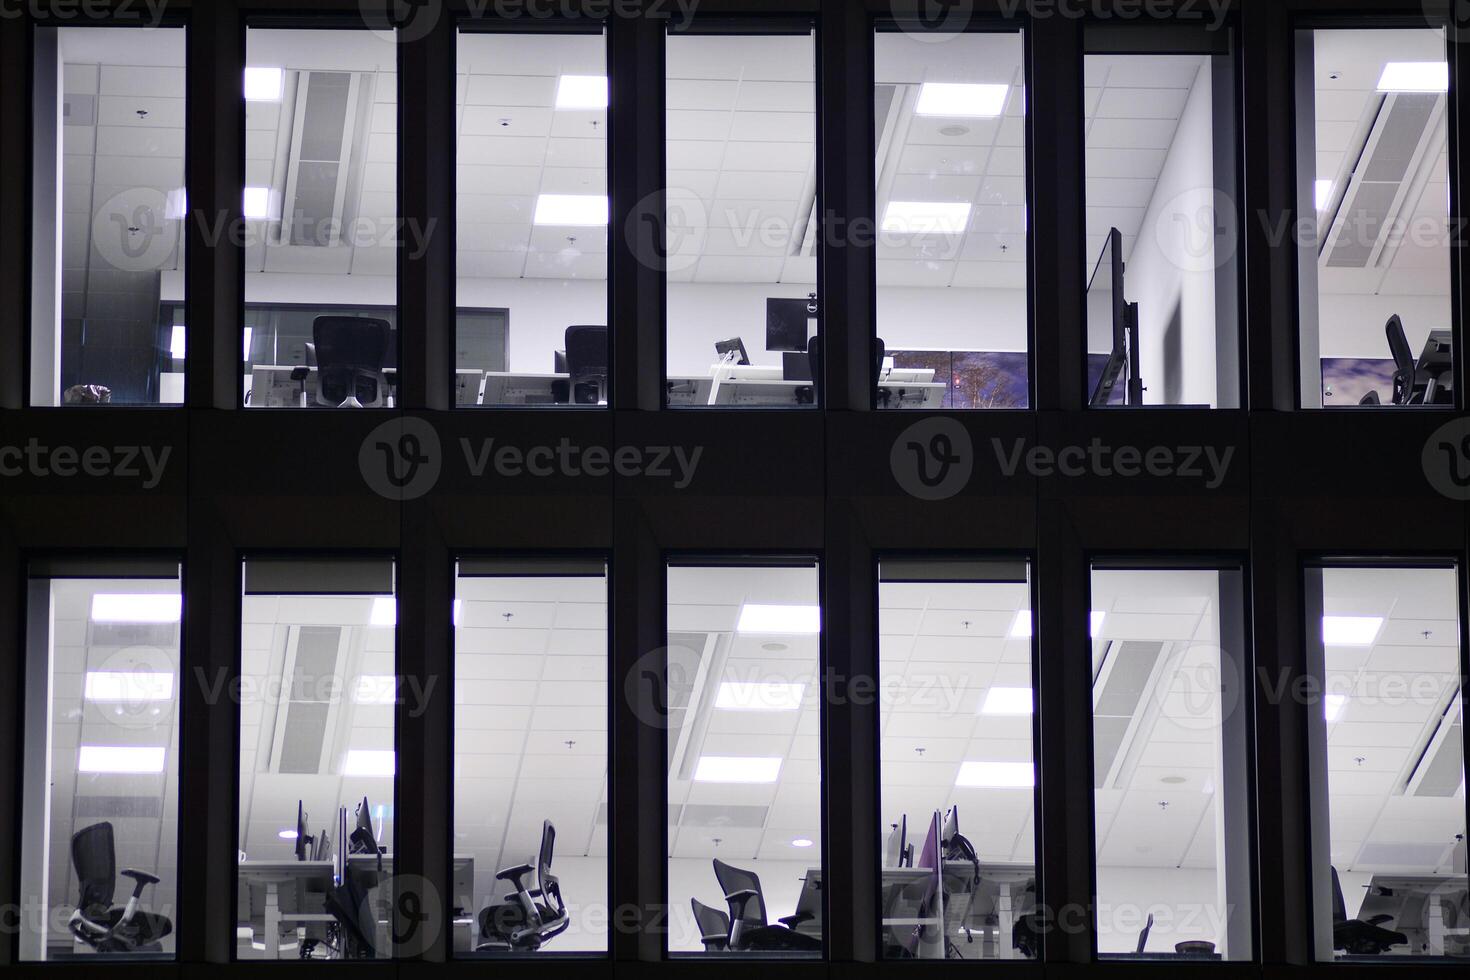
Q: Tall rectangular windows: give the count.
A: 14